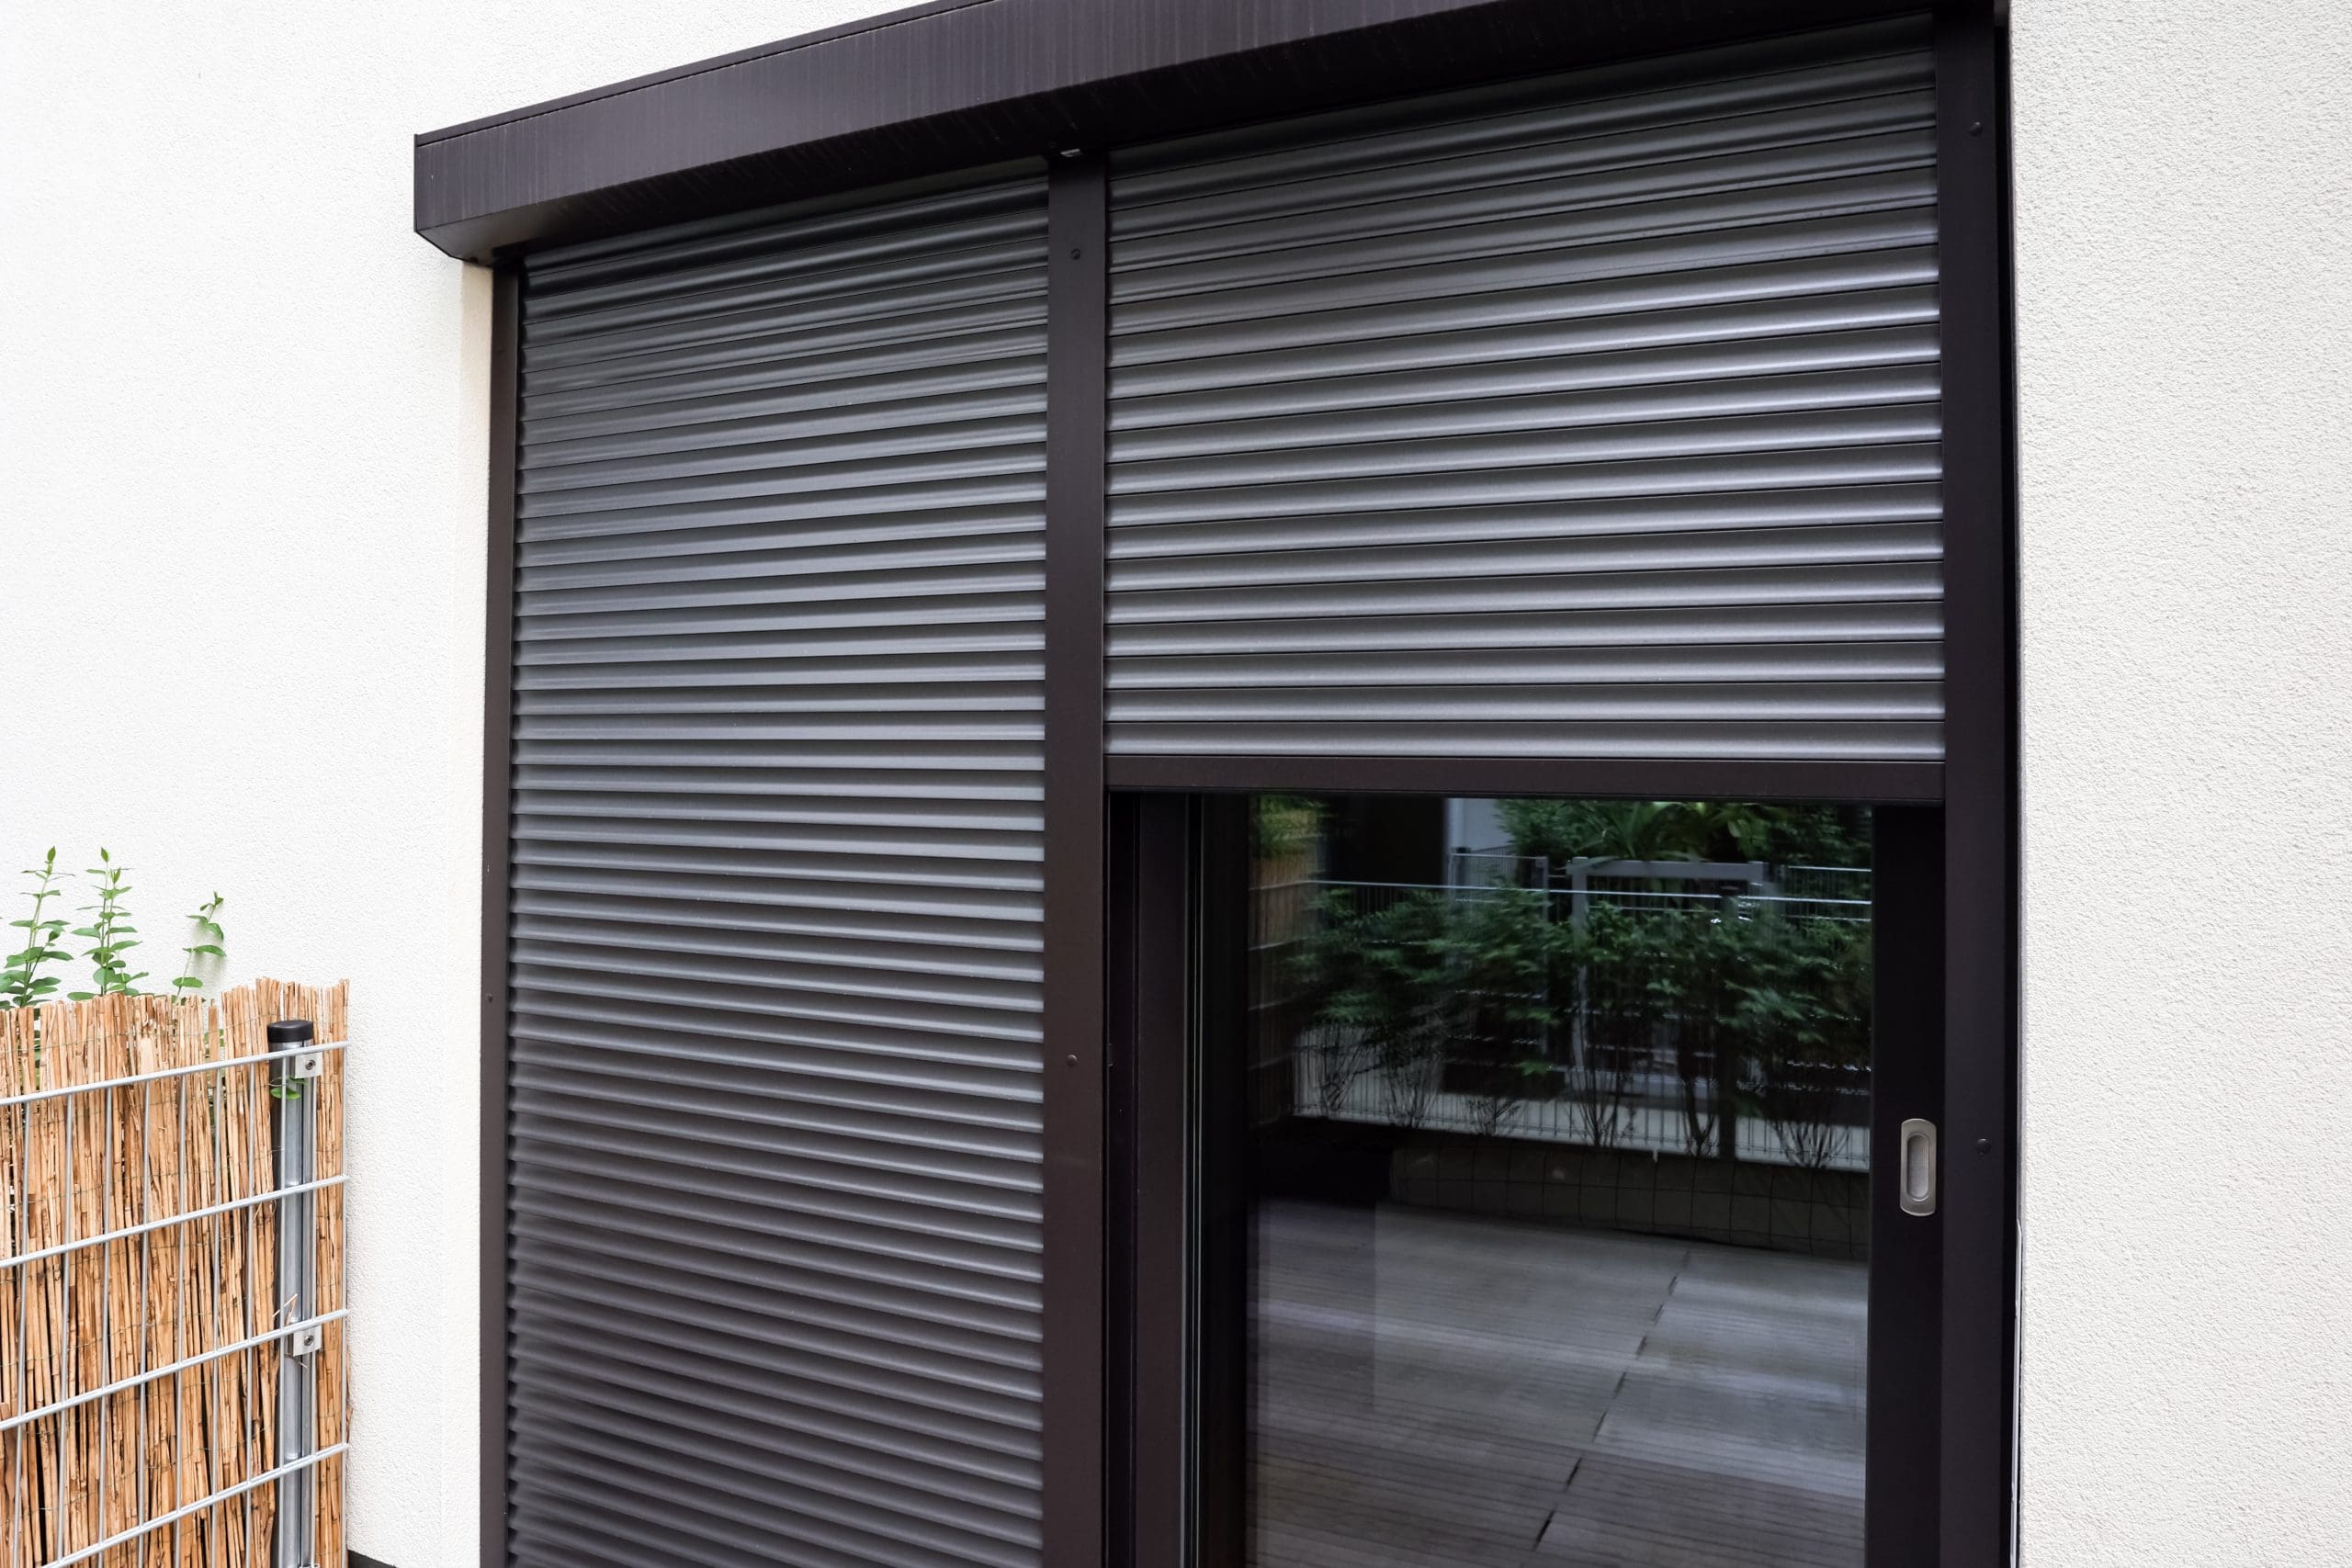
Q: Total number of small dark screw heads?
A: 6